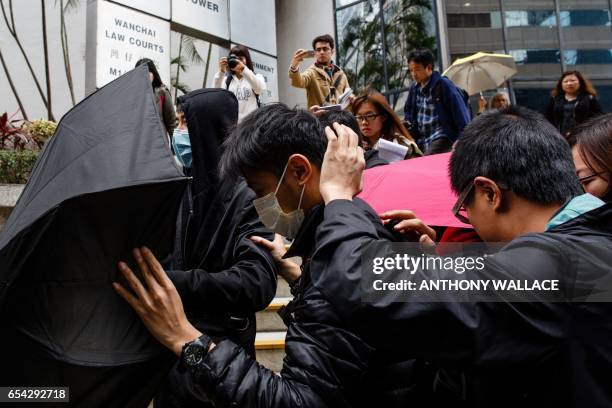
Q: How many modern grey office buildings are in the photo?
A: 1